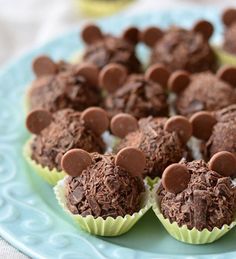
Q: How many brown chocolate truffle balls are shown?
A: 11